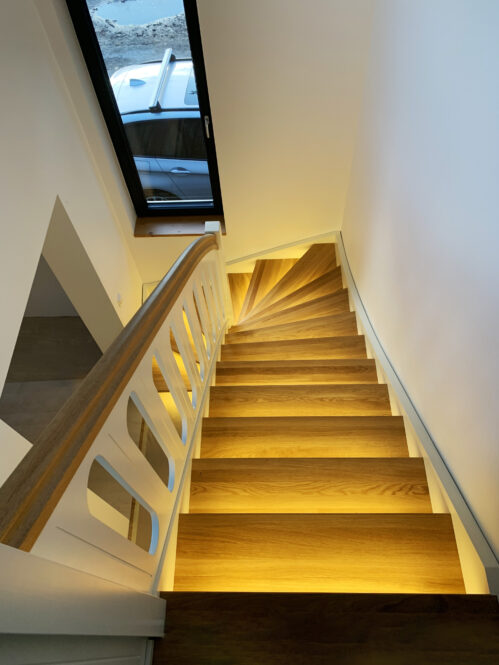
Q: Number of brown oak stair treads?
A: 13